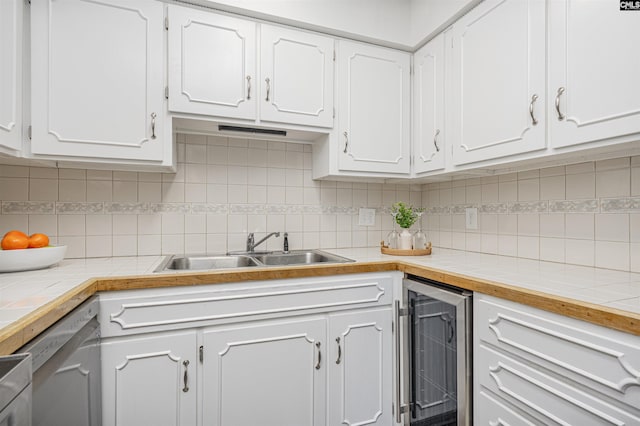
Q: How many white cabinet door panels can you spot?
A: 11